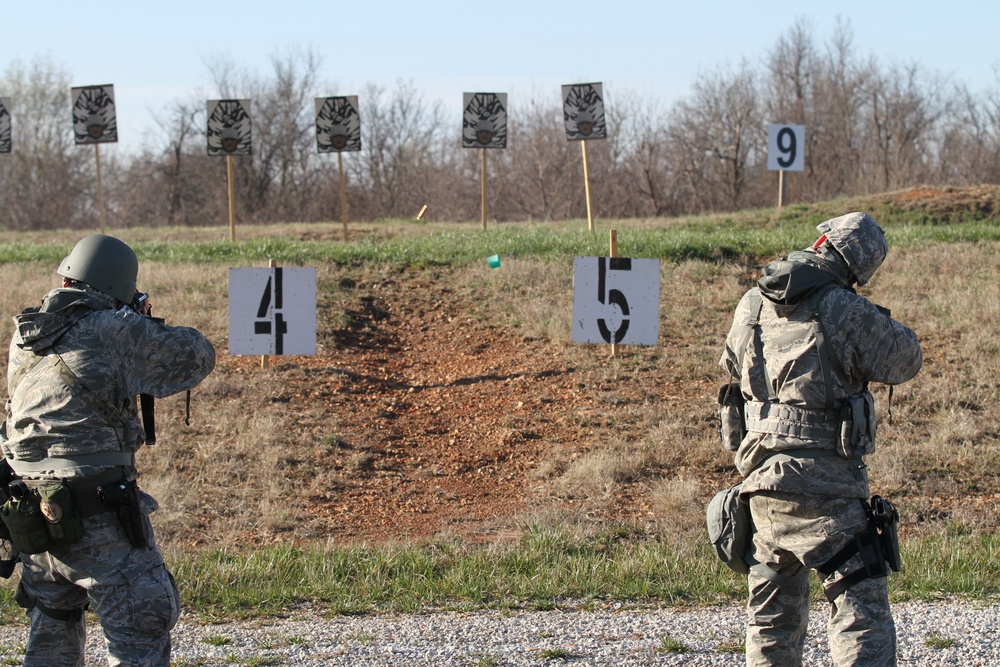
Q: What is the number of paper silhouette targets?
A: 6